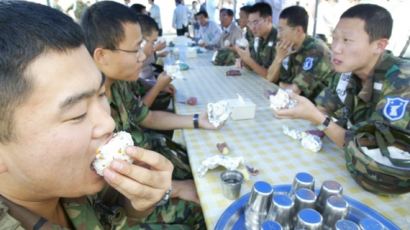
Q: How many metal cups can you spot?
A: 10